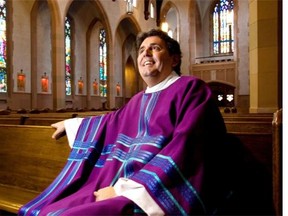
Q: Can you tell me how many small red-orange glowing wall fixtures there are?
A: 5